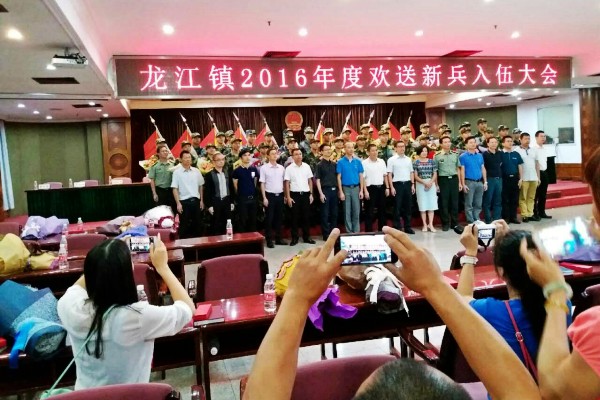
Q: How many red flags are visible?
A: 10